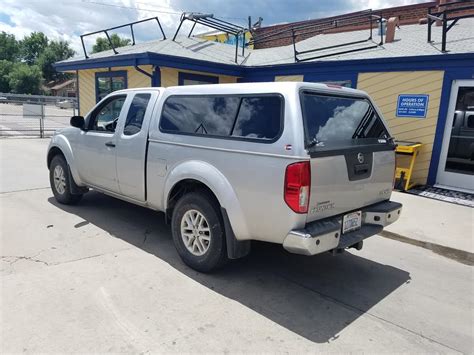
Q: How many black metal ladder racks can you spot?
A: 4